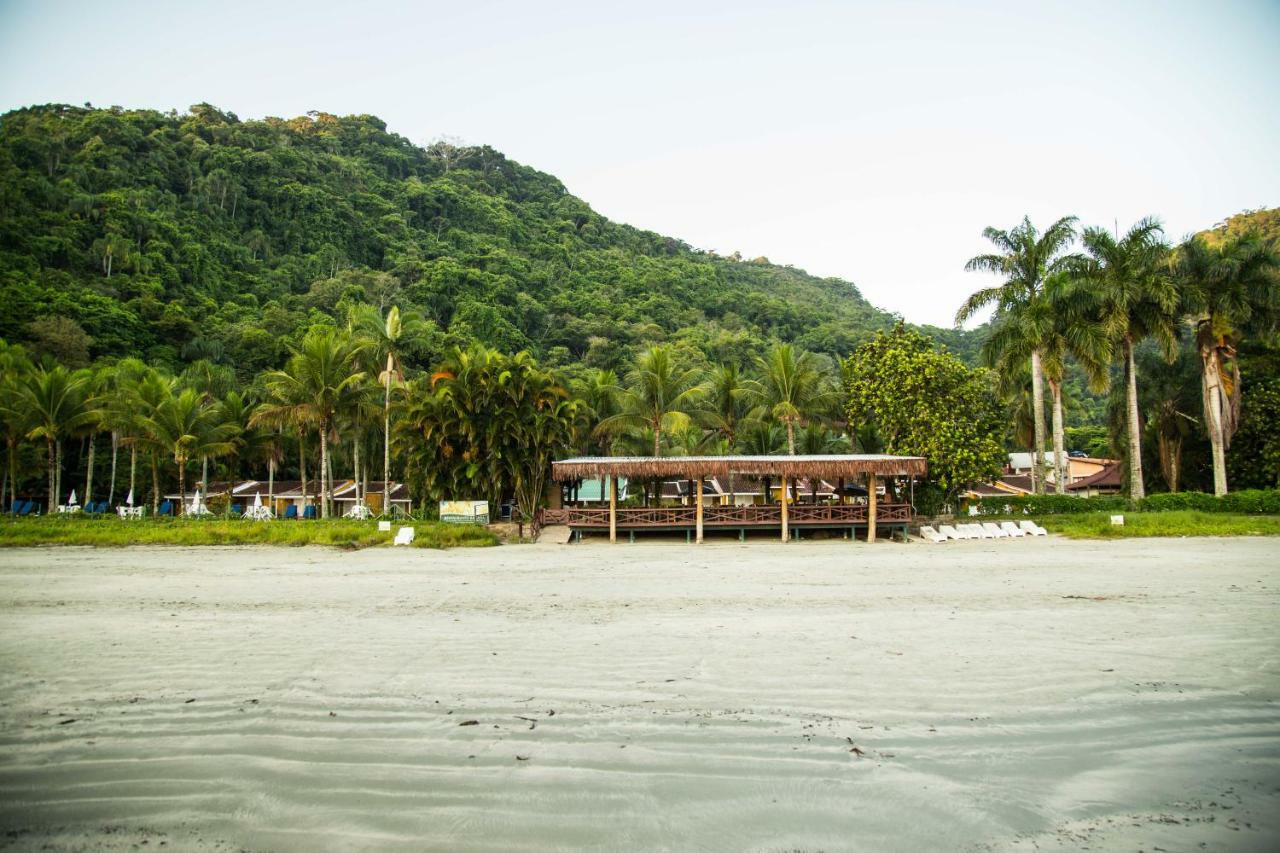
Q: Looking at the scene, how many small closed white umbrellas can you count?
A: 4